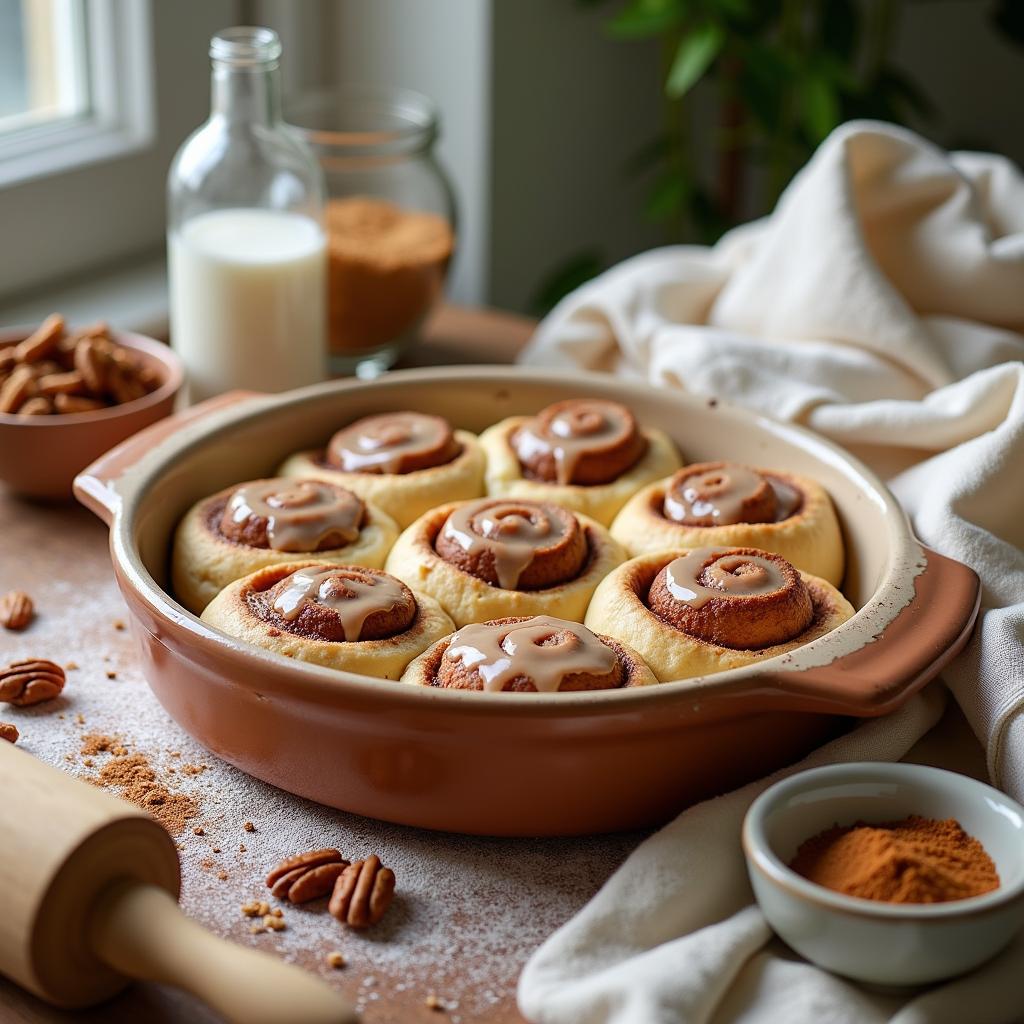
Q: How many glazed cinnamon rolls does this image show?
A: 8